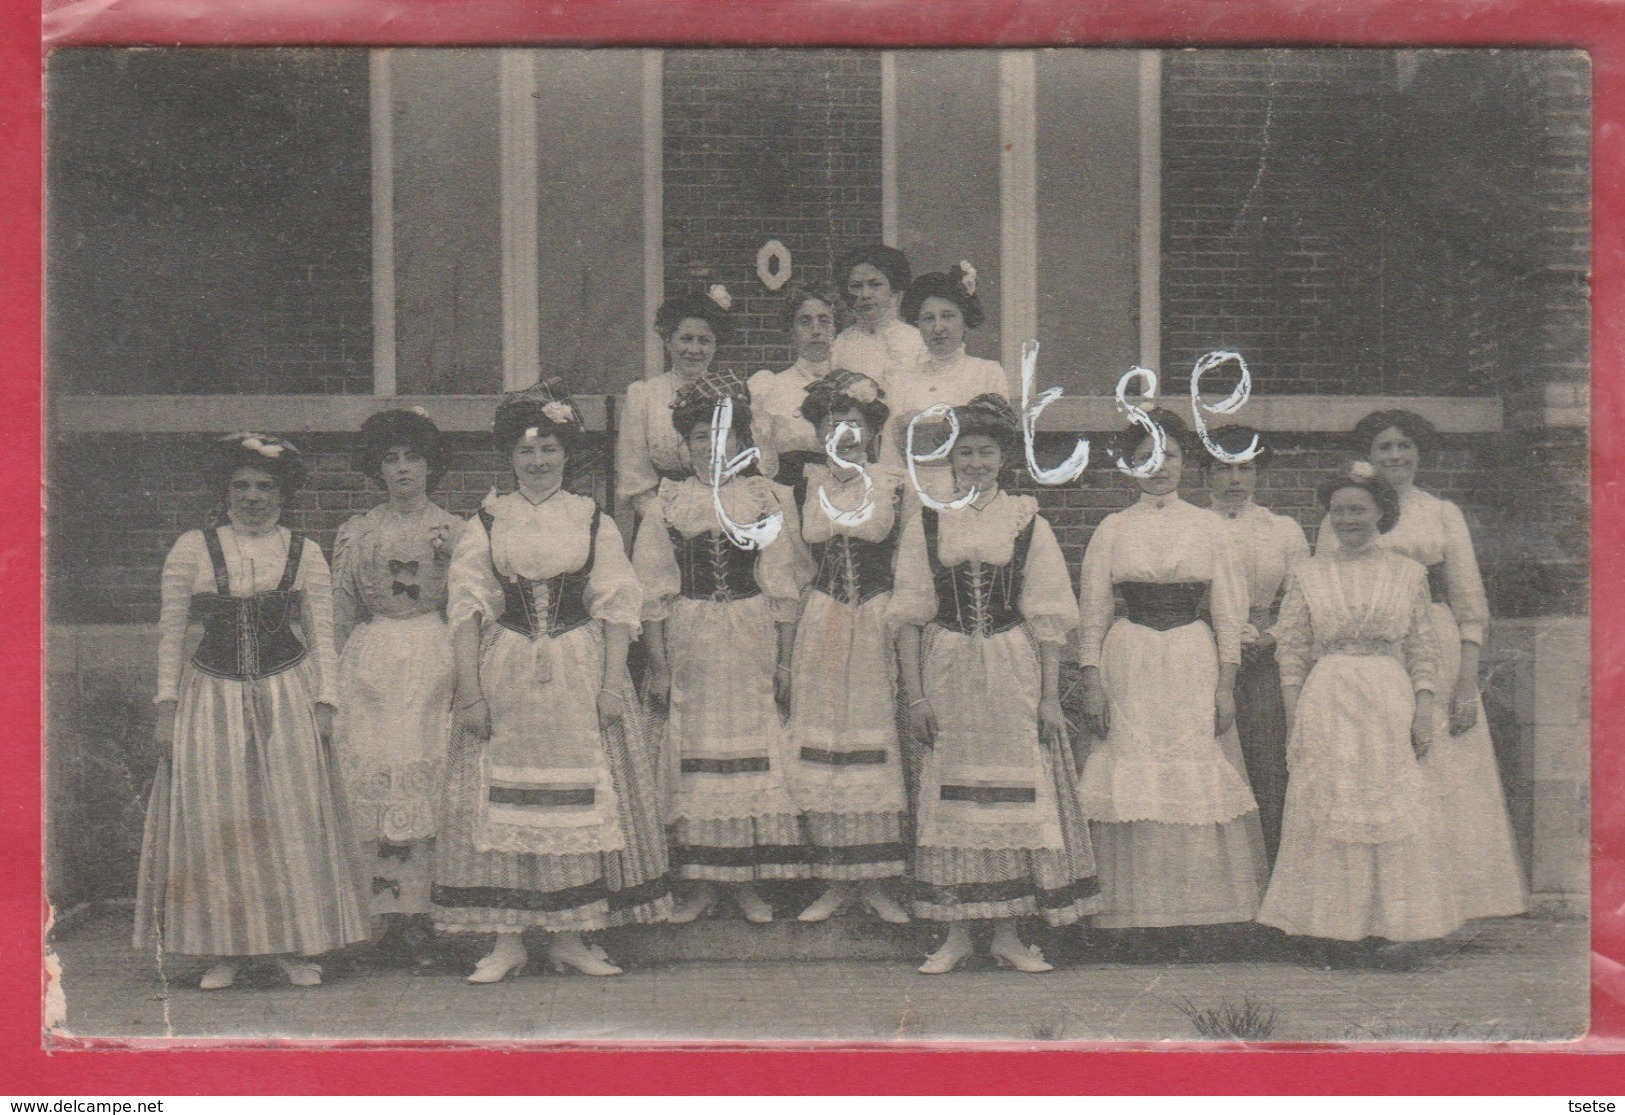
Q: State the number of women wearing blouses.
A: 14